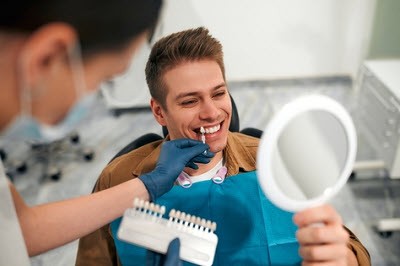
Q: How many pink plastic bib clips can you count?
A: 2